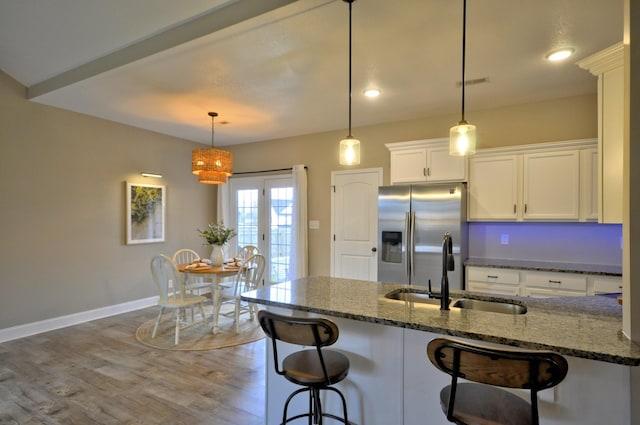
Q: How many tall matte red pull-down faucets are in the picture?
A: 0